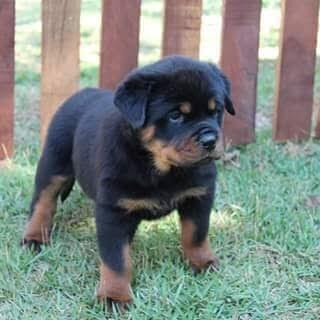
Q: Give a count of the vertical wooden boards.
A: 6